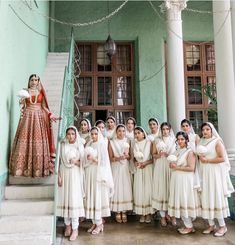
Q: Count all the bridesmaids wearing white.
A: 13